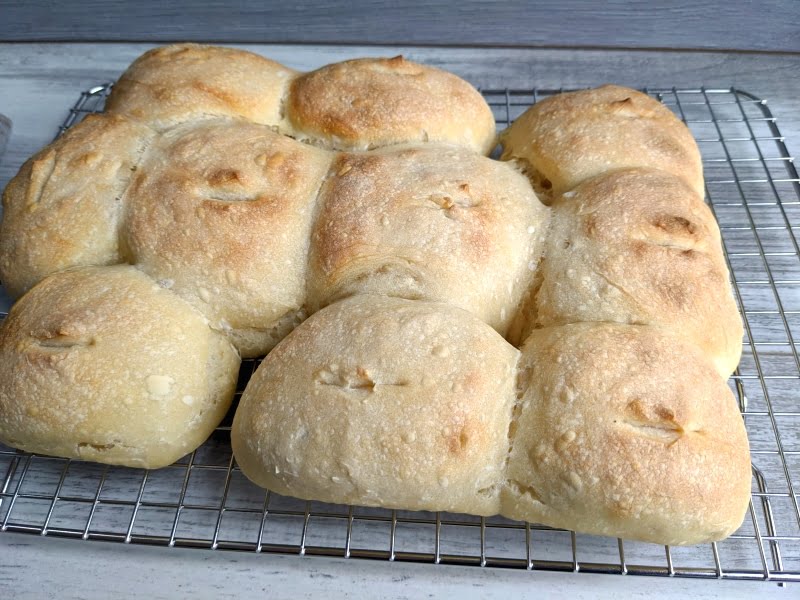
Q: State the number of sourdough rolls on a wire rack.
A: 10